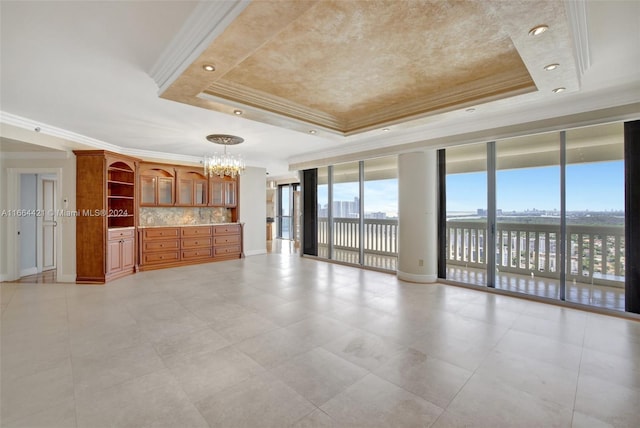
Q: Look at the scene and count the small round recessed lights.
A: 8